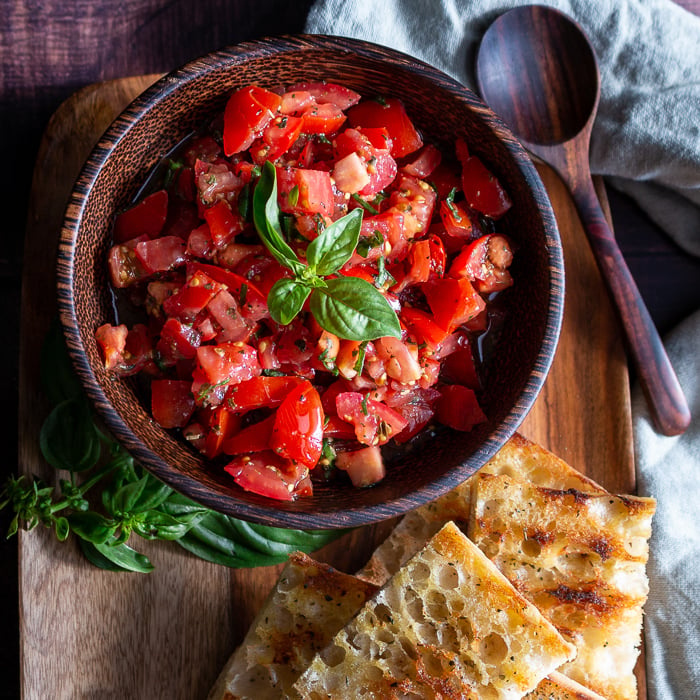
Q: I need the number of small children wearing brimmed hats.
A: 0